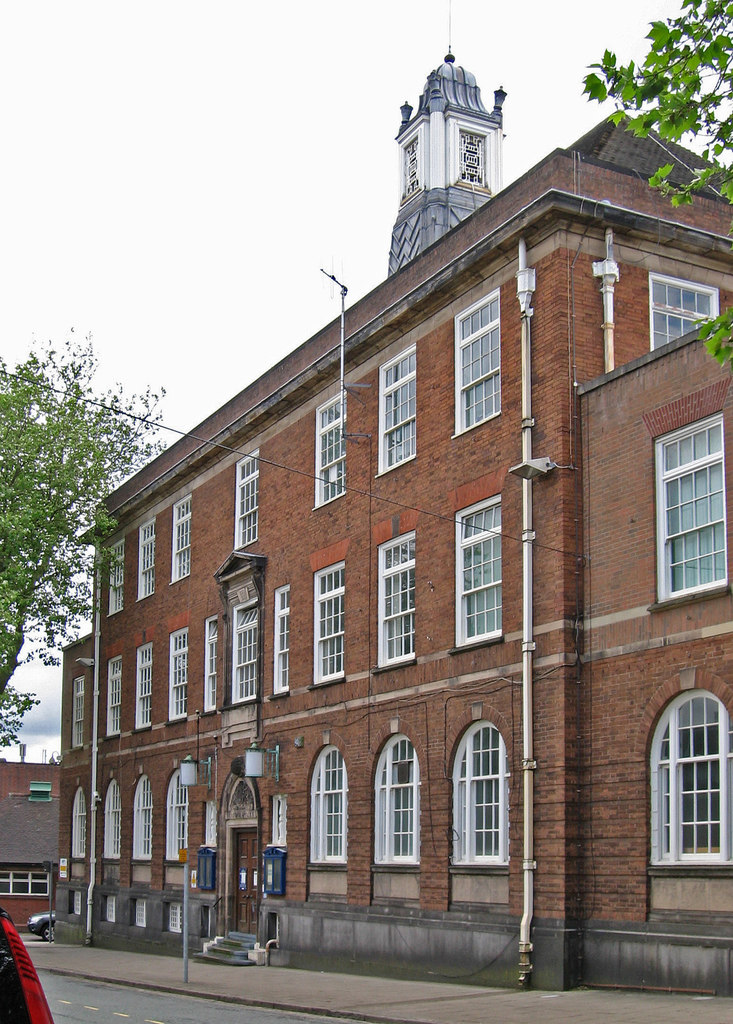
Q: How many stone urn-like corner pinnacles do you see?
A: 3